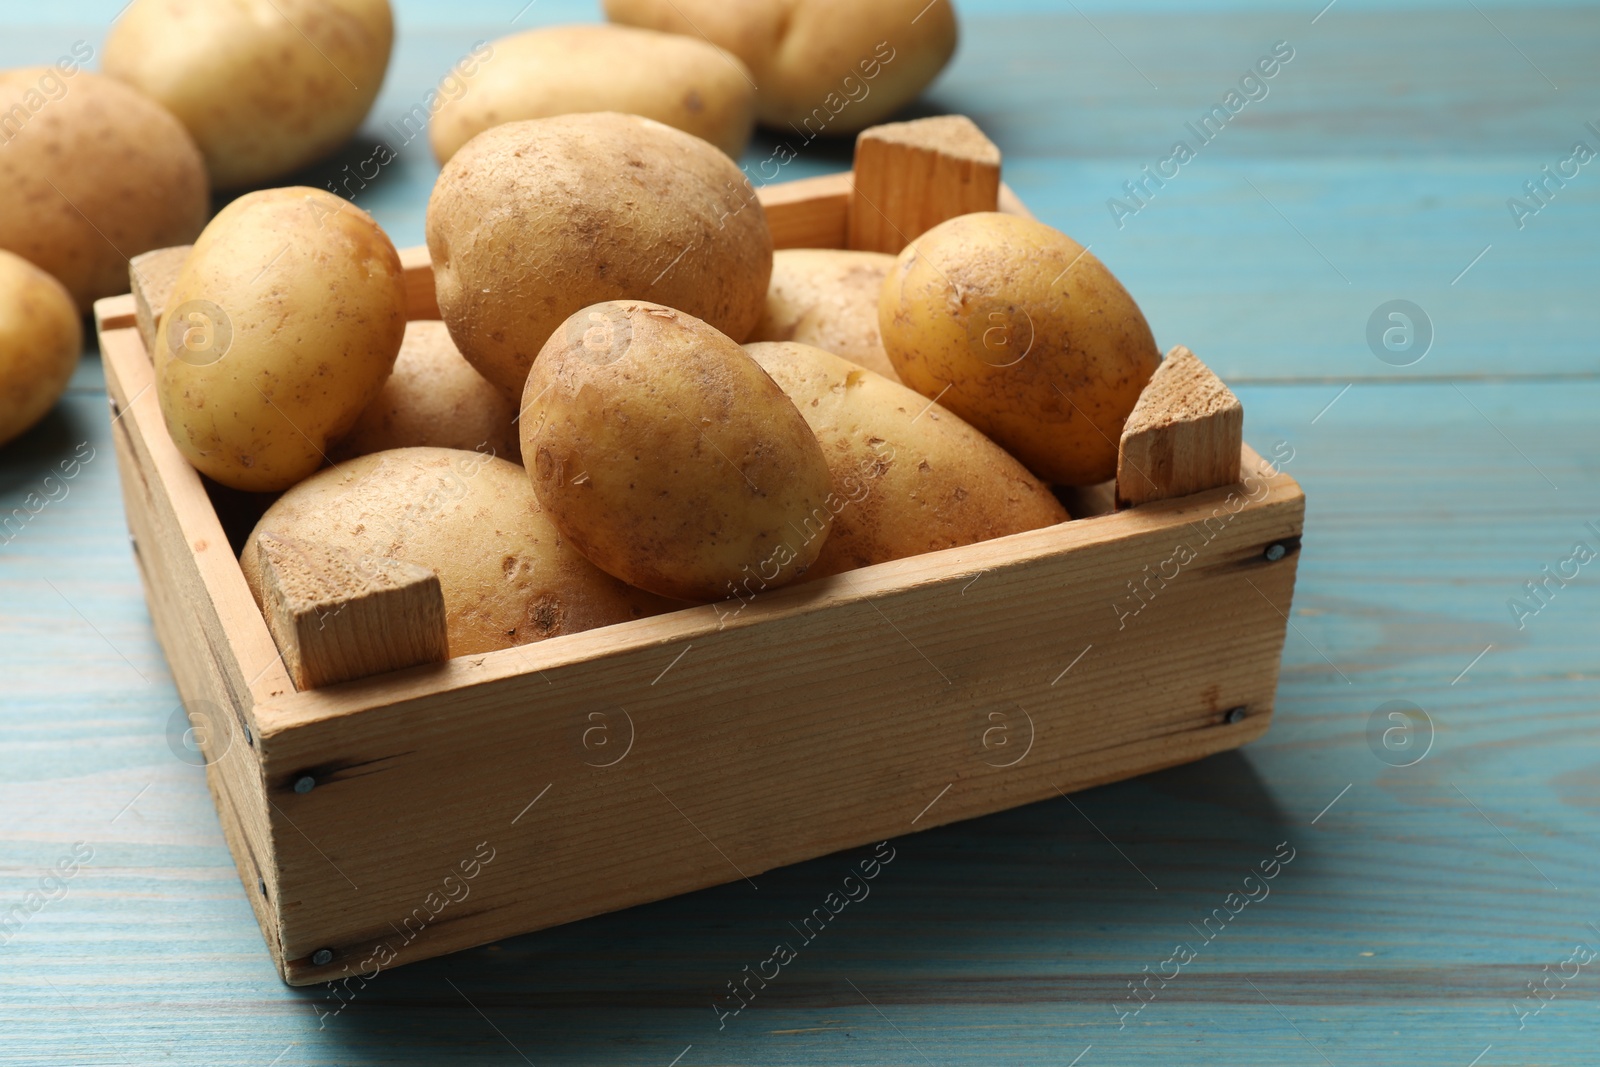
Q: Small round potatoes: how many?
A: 13